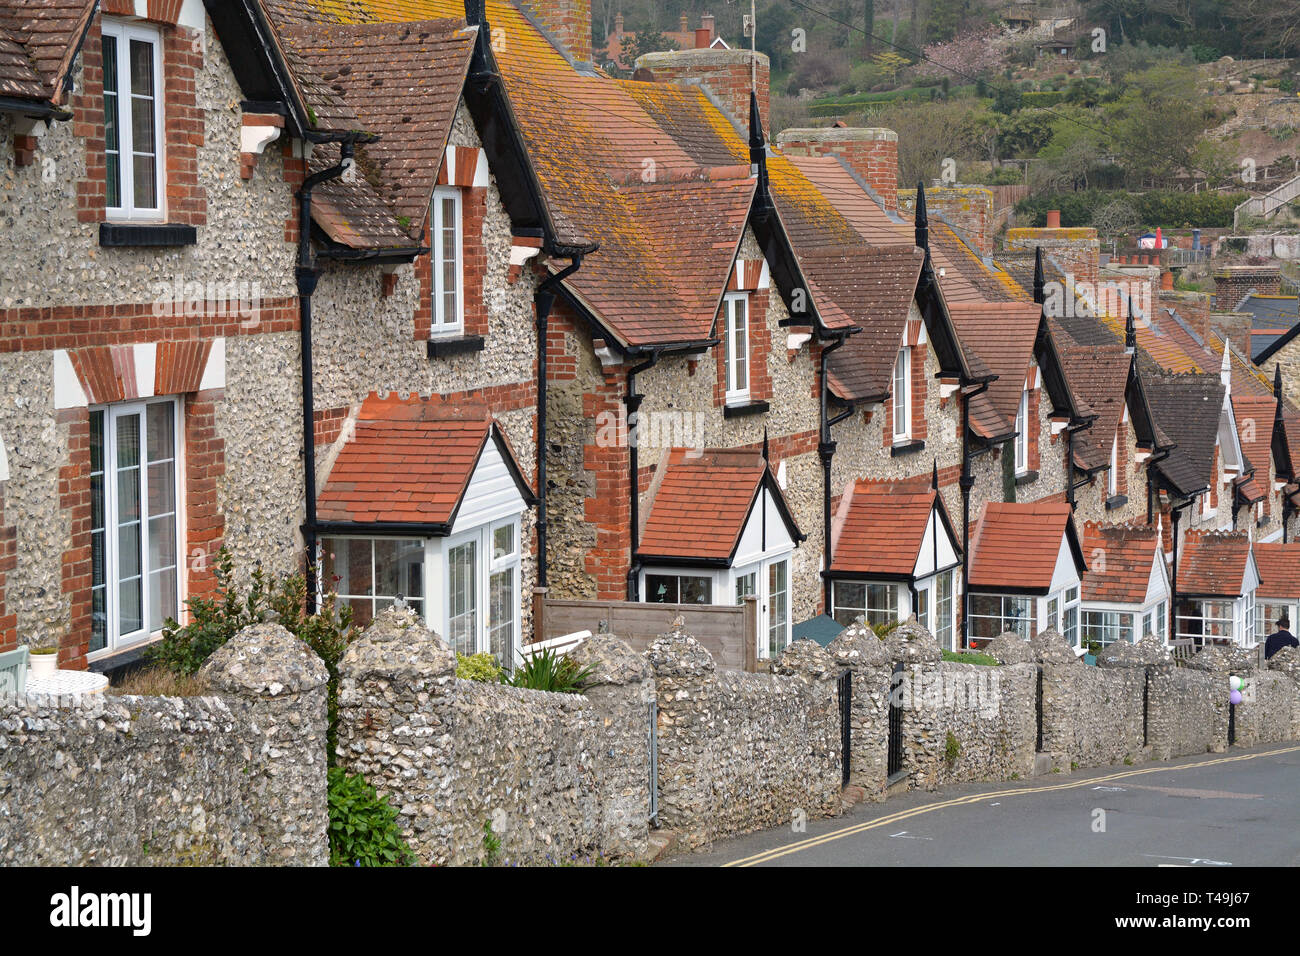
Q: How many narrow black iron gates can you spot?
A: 5